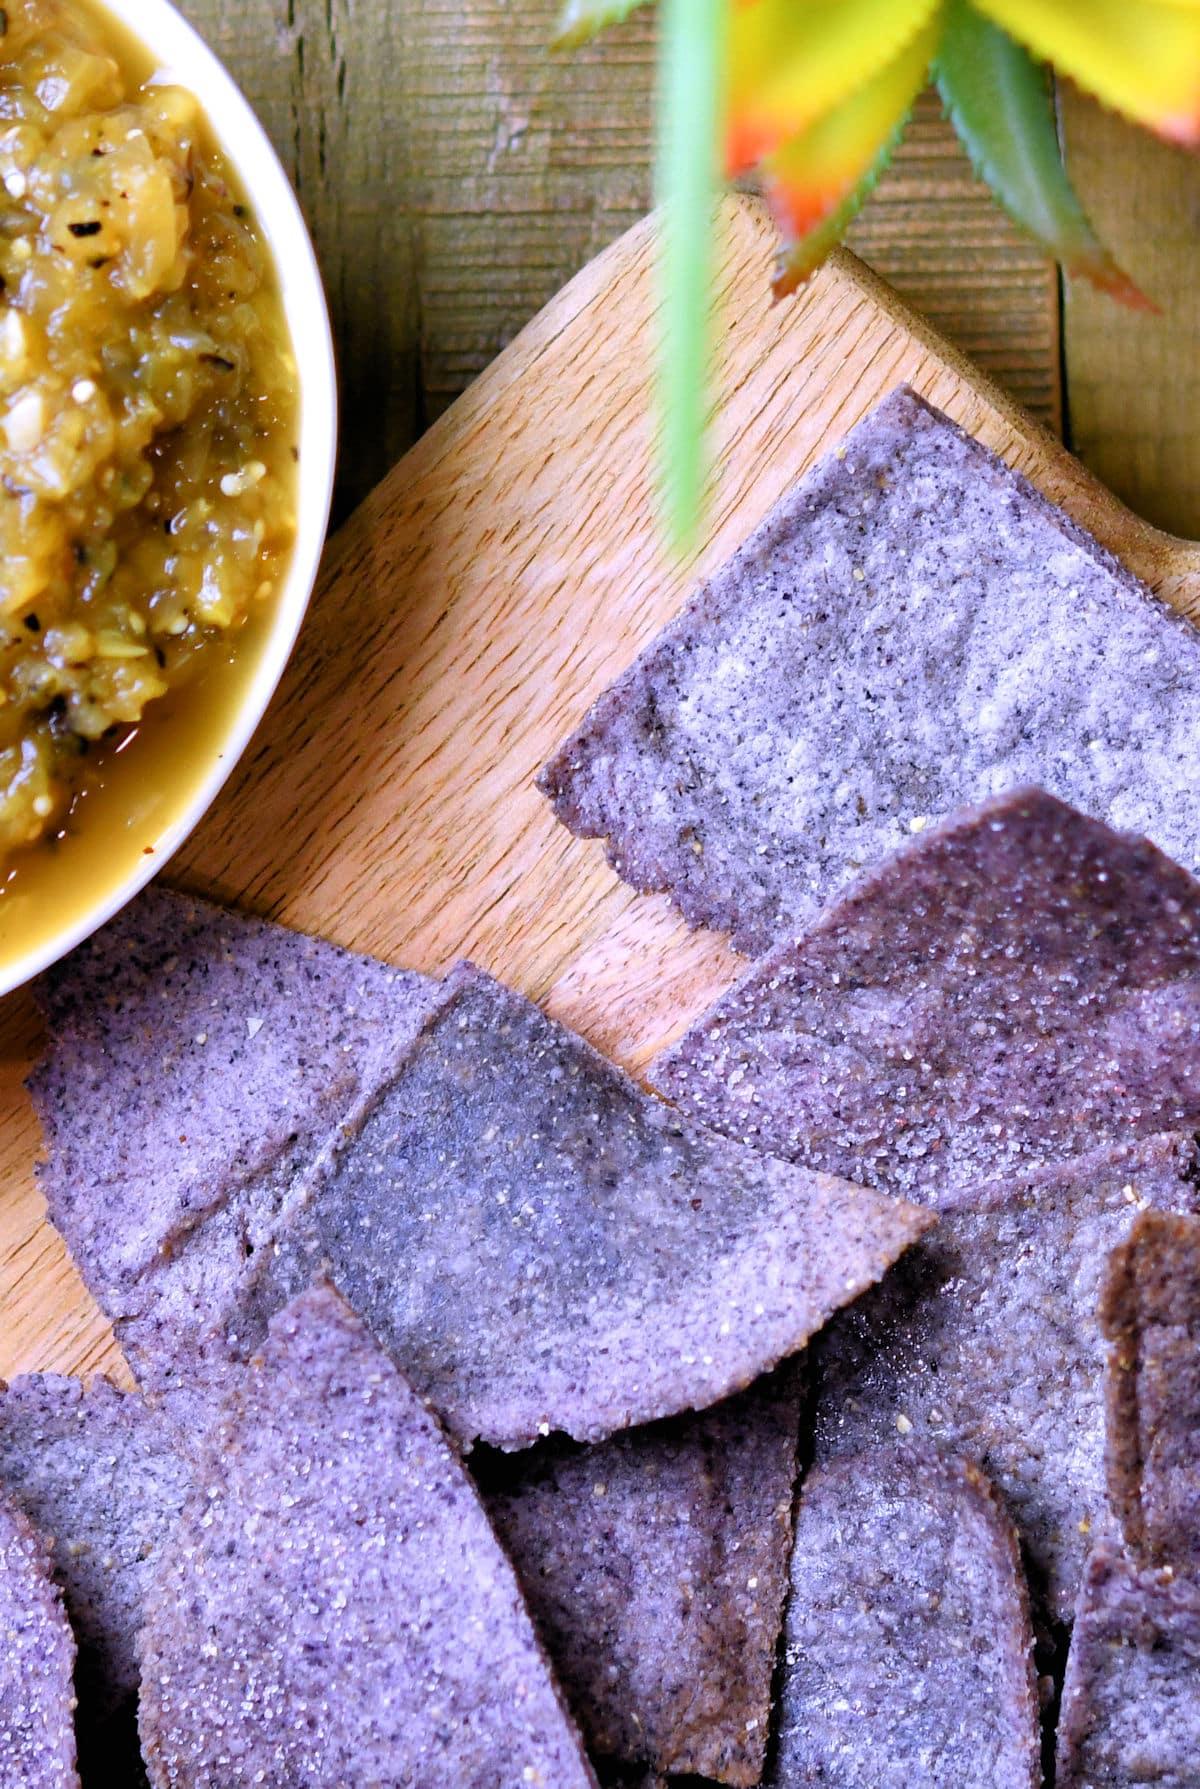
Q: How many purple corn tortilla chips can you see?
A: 12